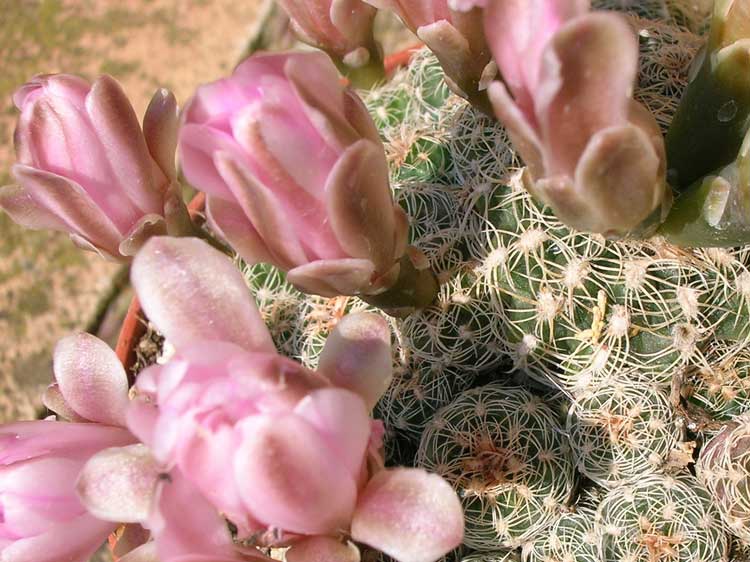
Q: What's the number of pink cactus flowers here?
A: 7